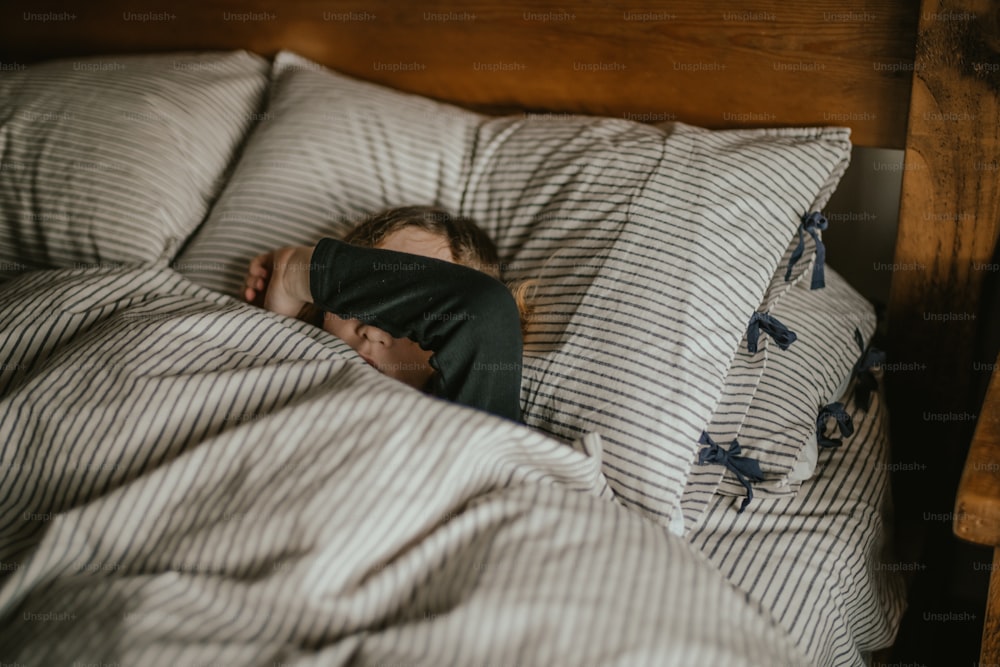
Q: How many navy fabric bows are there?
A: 5